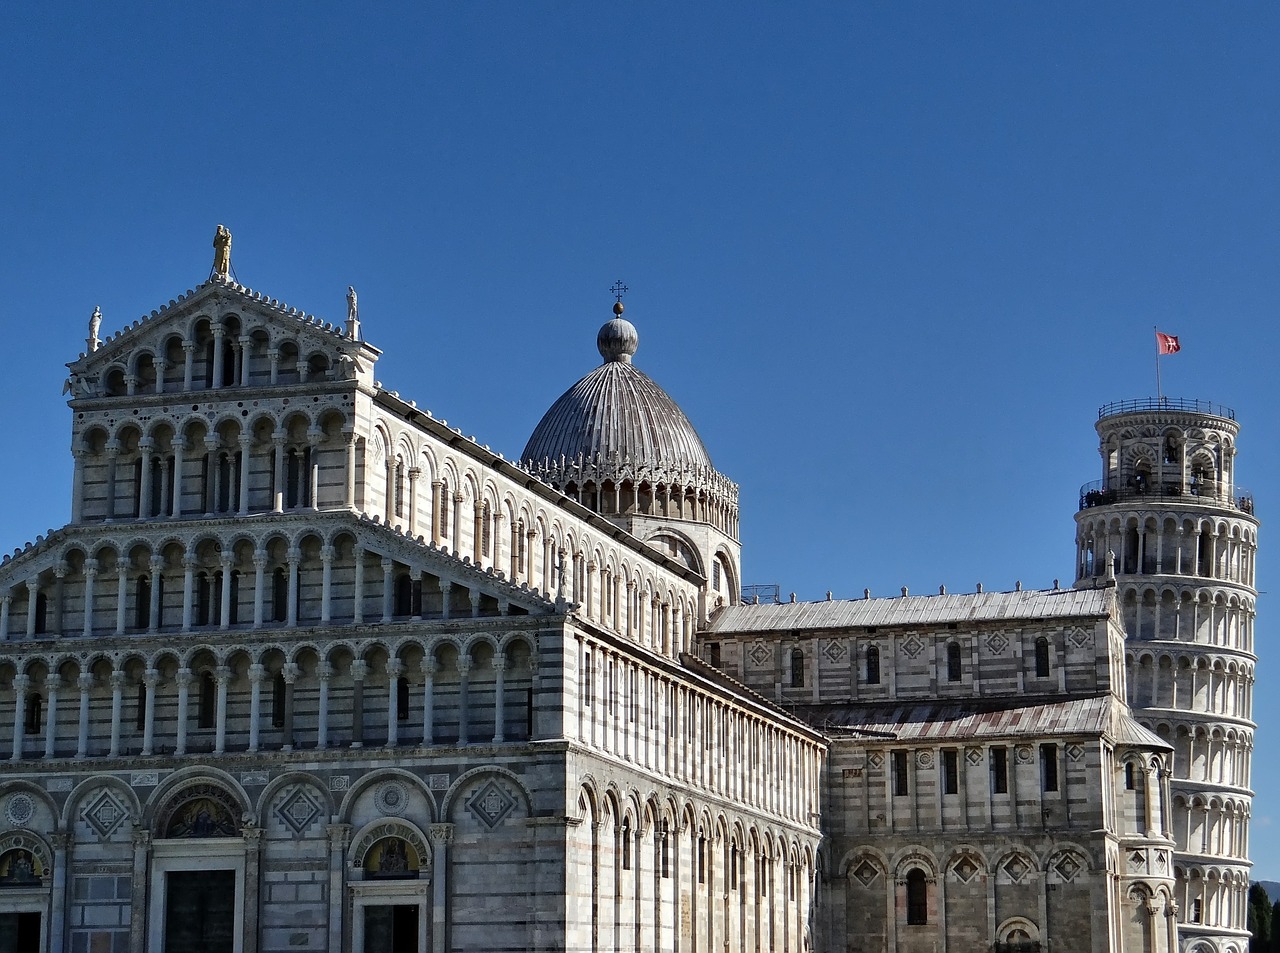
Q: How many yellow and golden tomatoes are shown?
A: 0